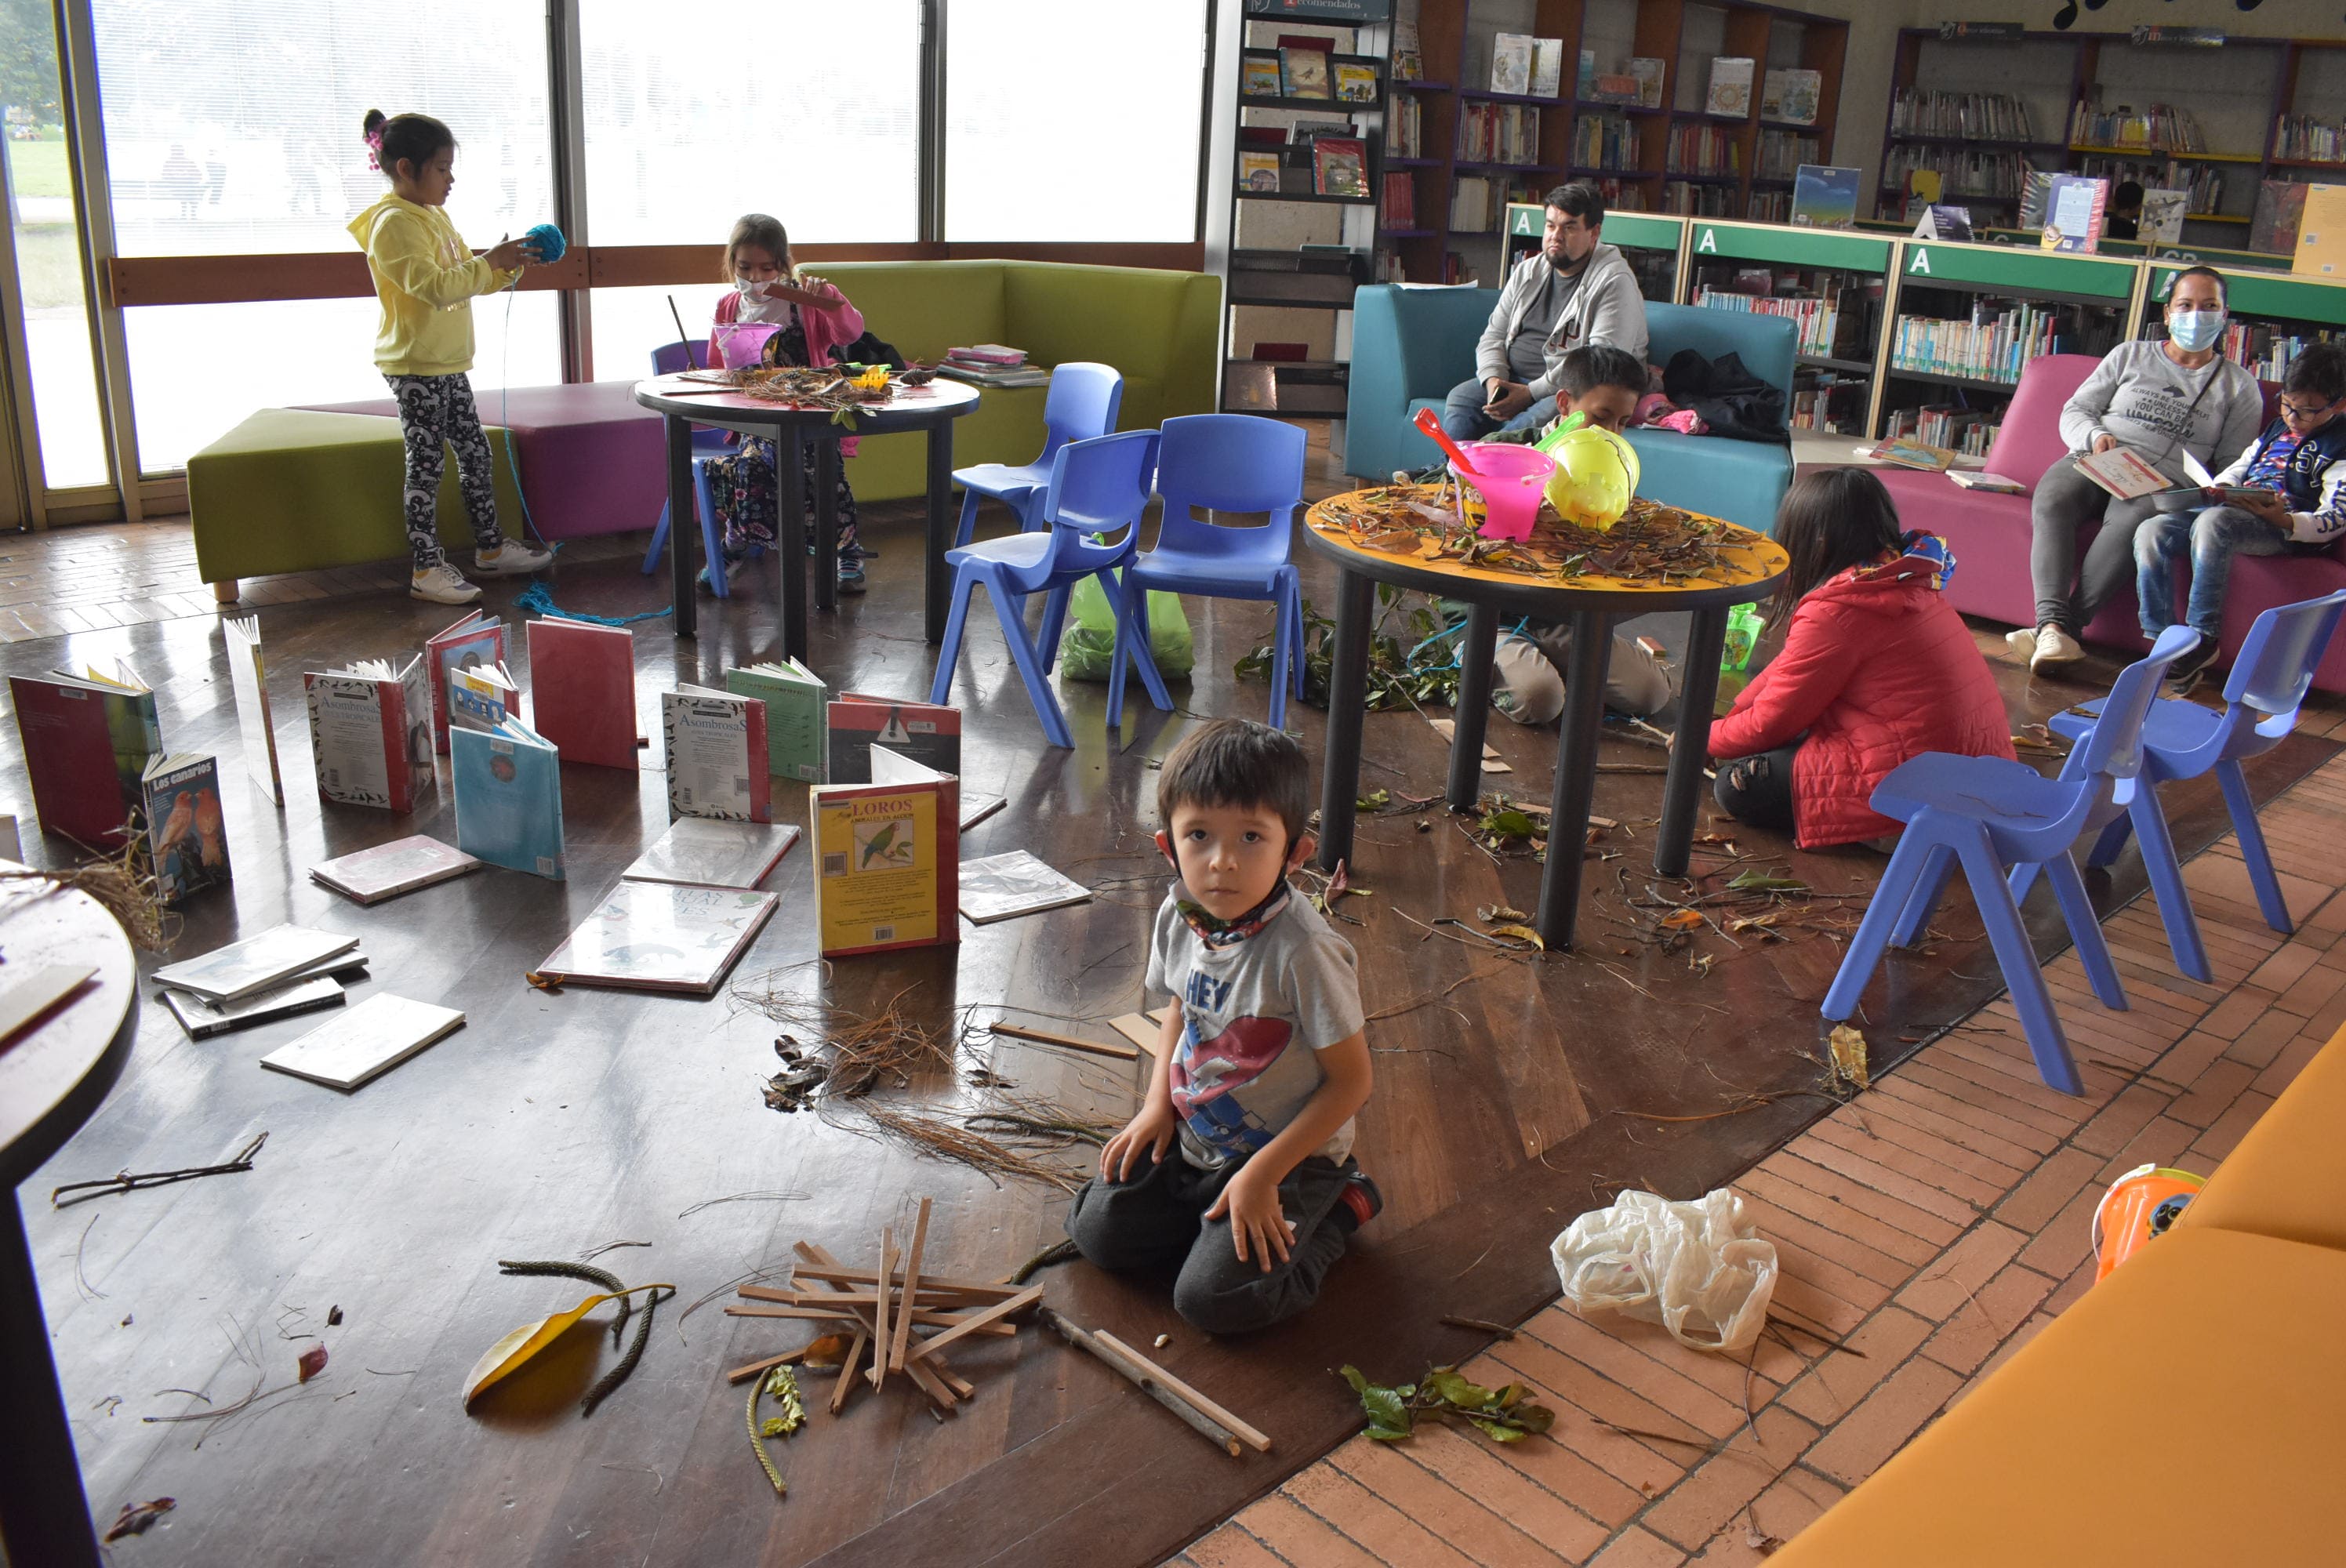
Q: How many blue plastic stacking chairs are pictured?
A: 6